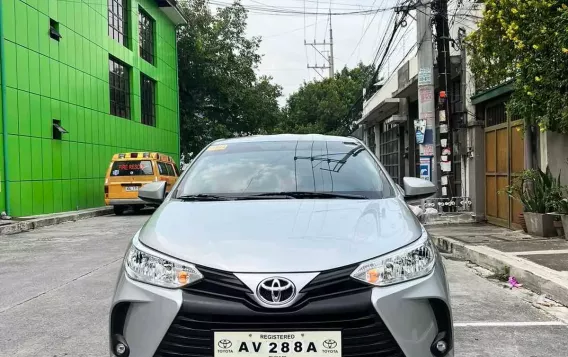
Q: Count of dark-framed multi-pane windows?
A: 4